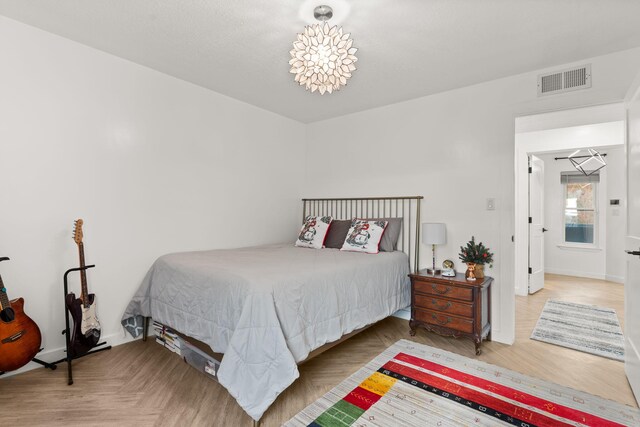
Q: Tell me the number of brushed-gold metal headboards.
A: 1